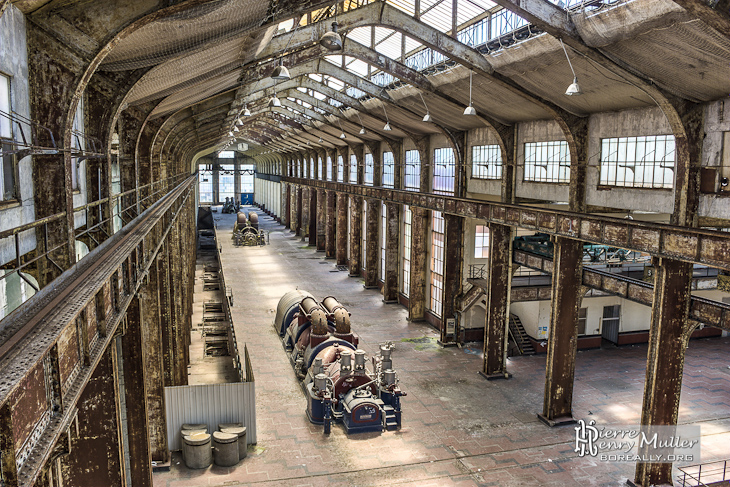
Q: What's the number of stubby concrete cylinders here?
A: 6